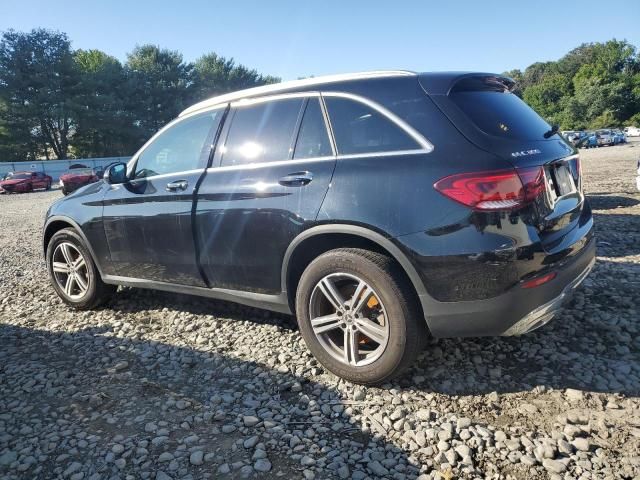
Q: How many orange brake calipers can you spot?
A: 1